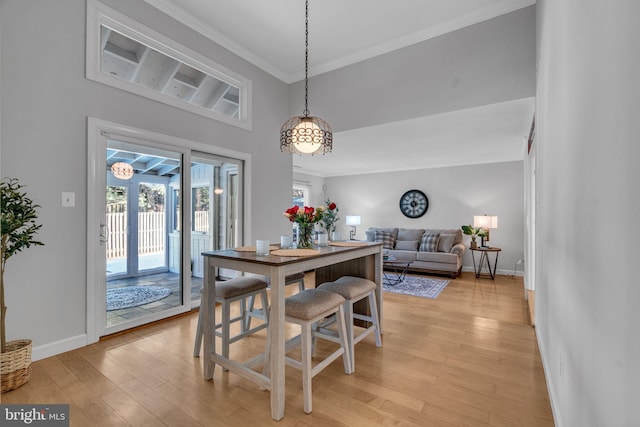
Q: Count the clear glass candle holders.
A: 4